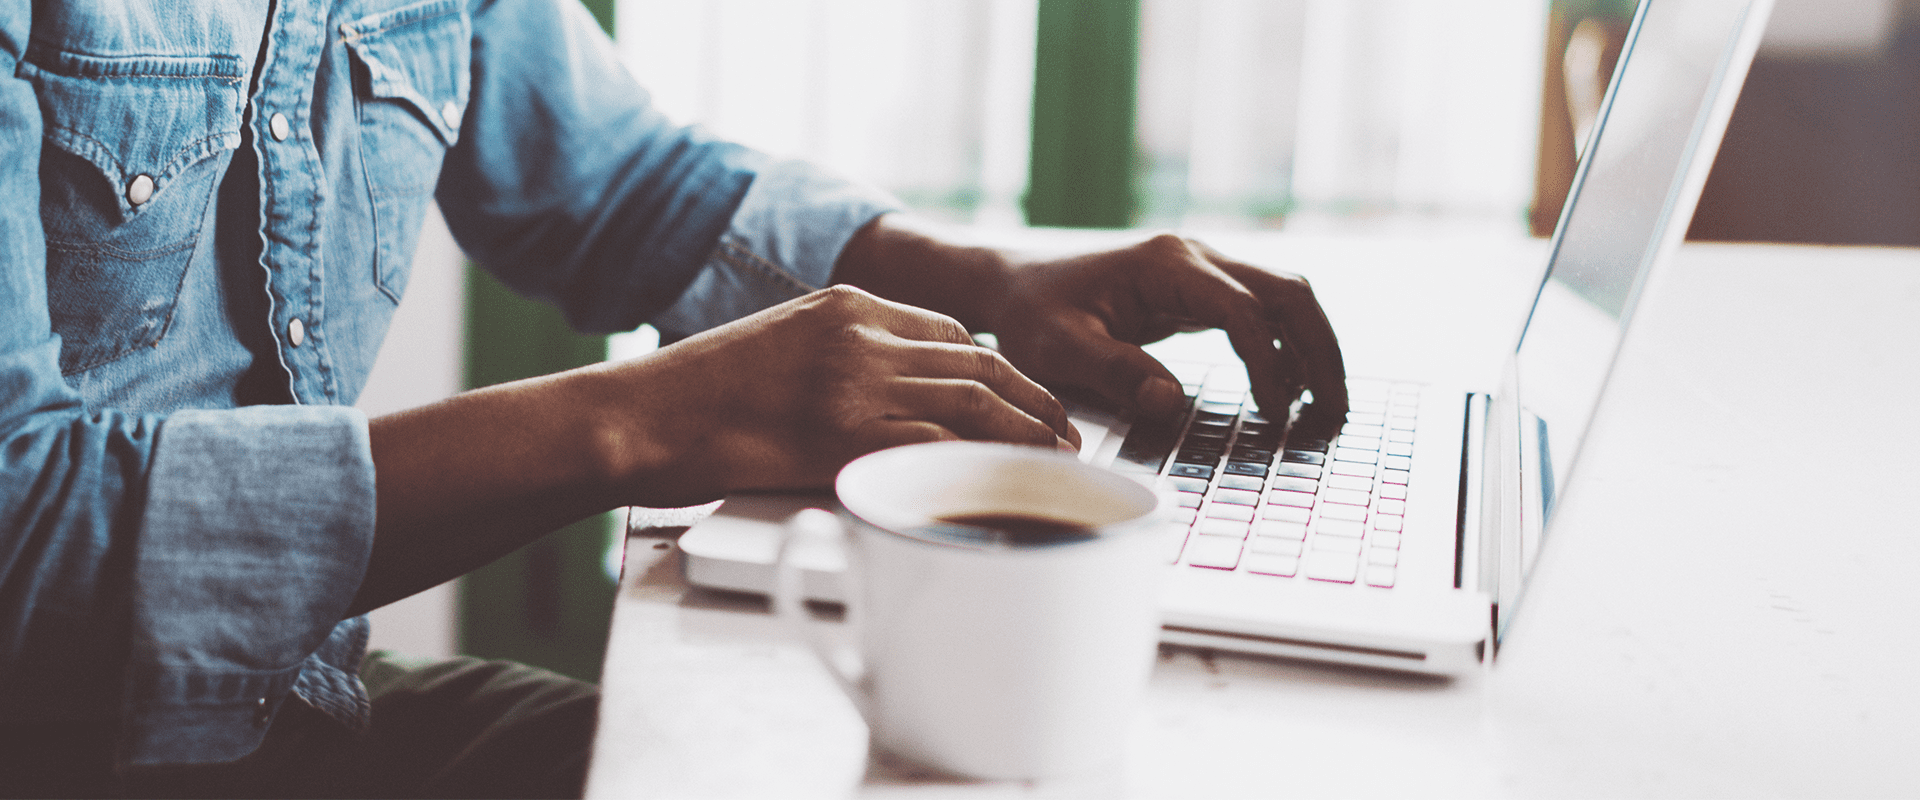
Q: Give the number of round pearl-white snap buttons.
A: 4